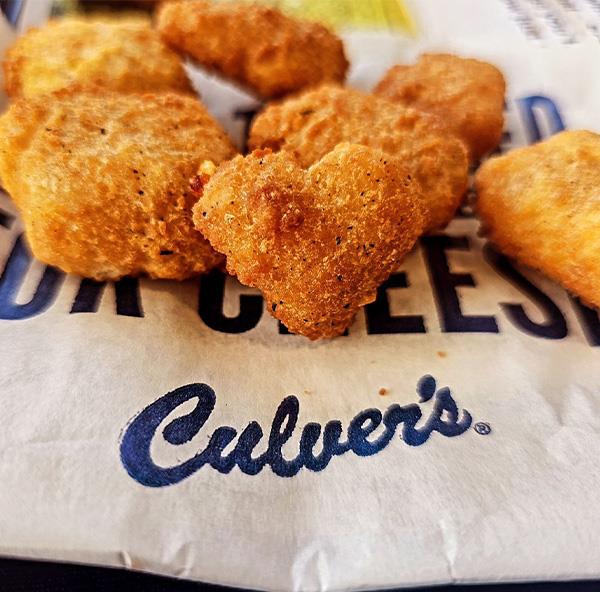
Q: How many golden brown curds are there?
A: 7